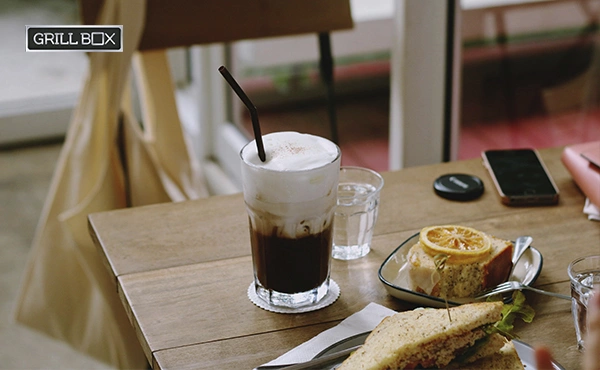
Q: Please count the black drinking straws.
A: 1